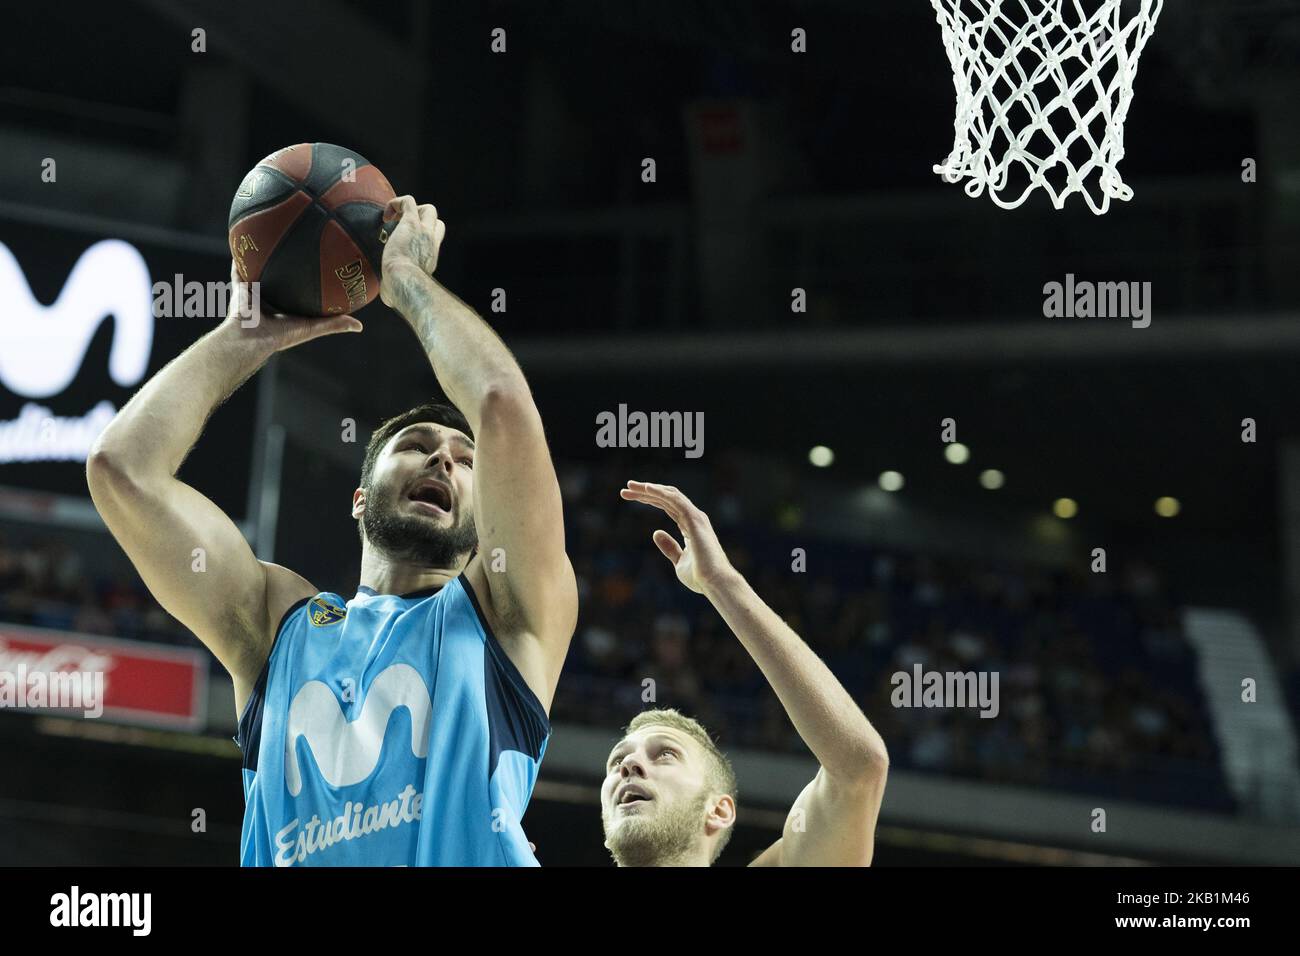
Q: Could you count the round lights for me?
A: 6